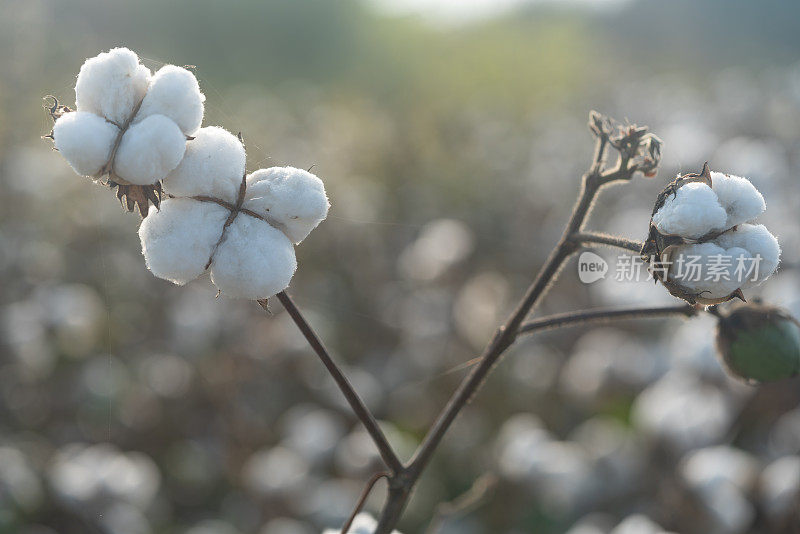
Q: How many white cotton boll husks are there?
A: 3